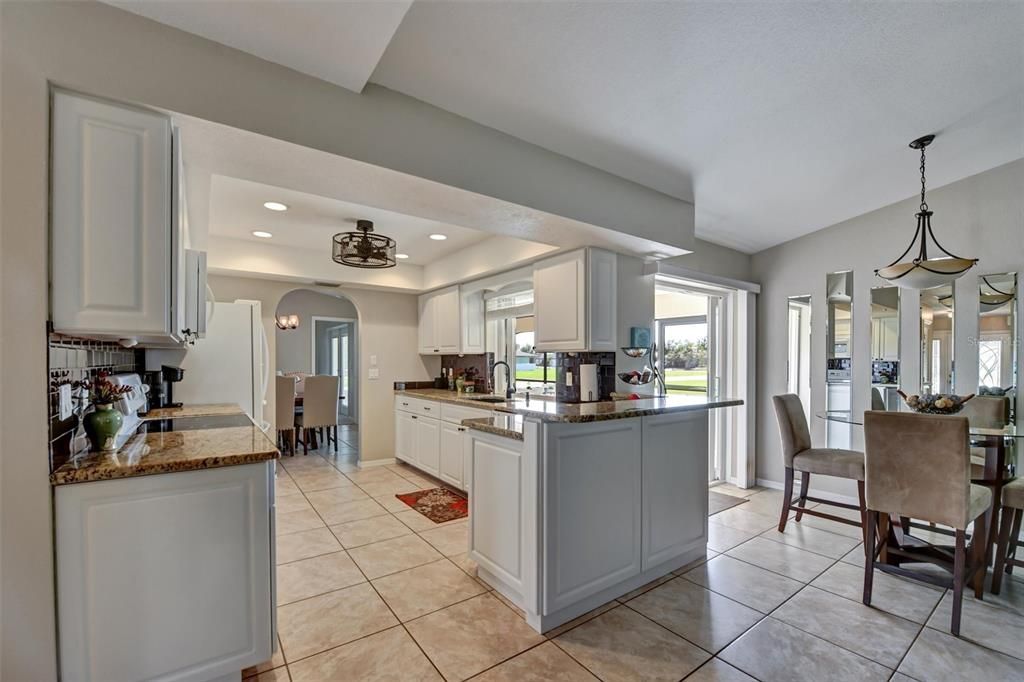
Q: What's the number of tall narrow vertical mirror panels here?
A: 5